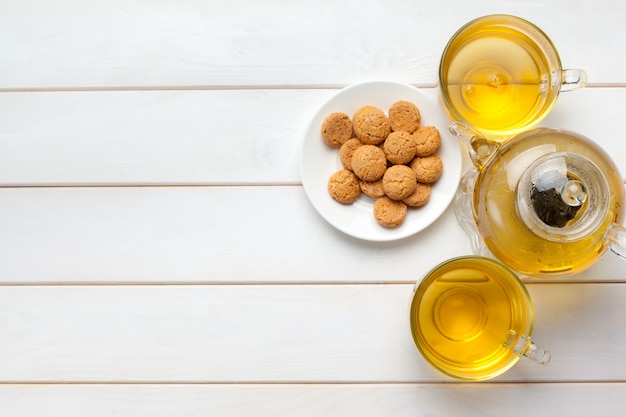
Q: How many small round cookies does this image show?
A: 13